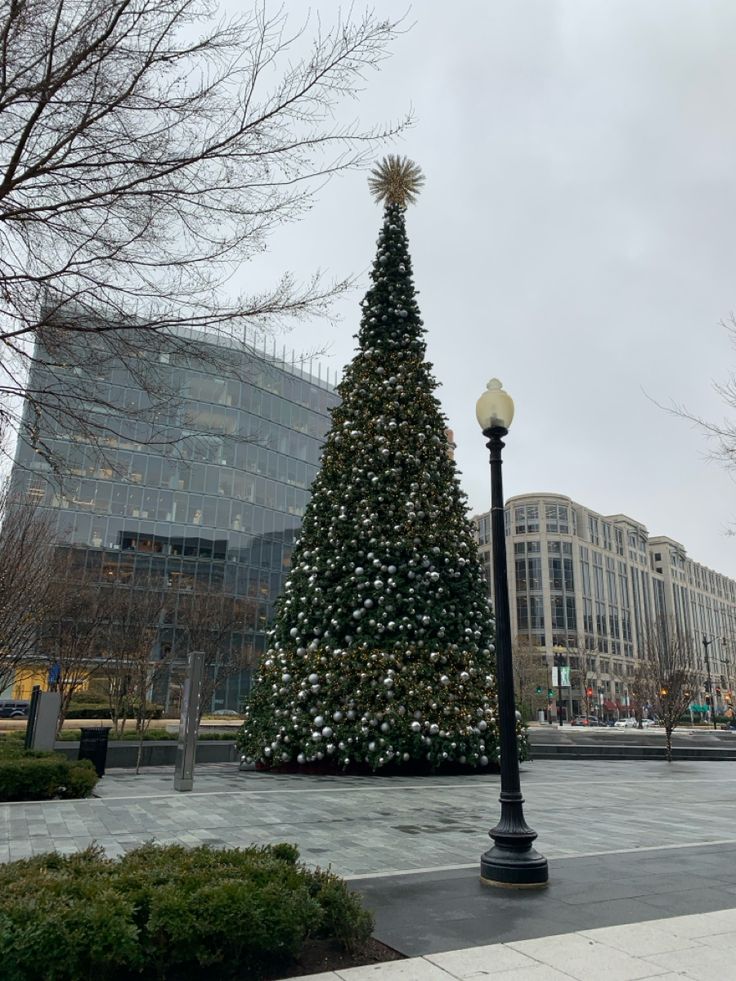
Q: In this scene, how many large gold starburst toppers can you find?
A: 1